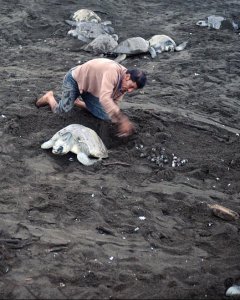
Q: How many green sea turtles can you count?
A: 7